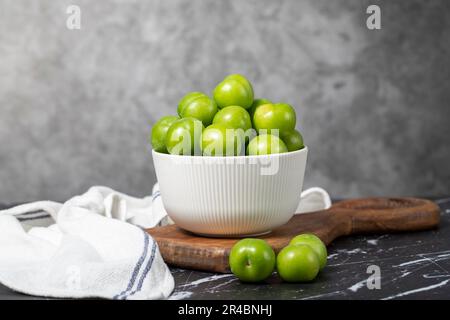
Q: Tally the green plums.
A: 13